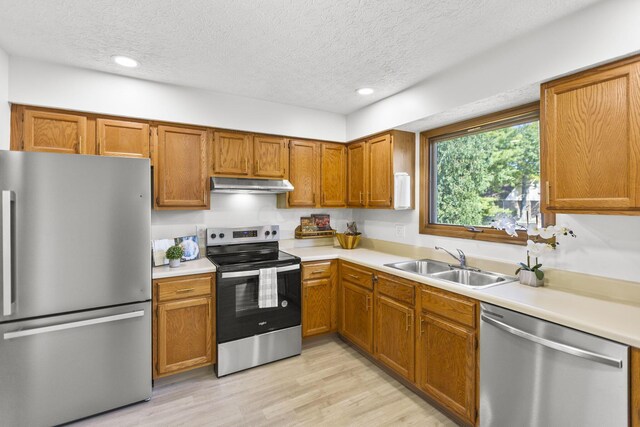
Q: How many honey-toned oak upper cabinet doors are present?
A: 10